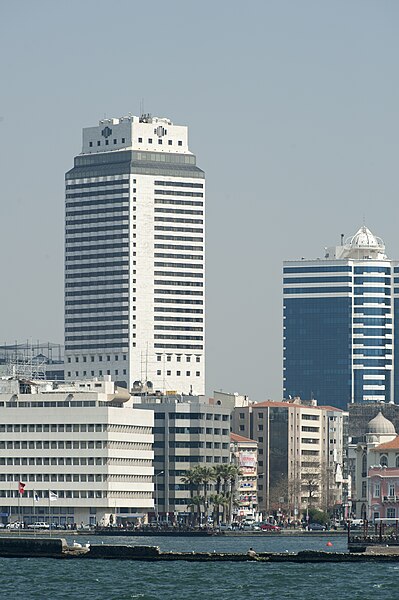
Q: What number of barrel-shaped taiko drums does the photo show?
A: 0